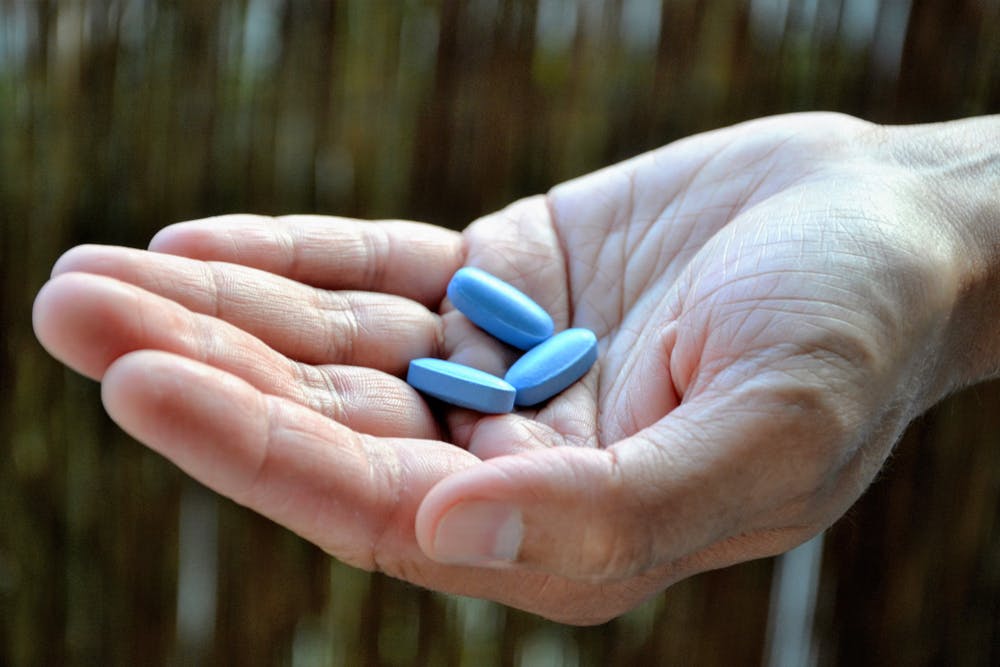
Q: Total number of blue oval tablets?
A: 3